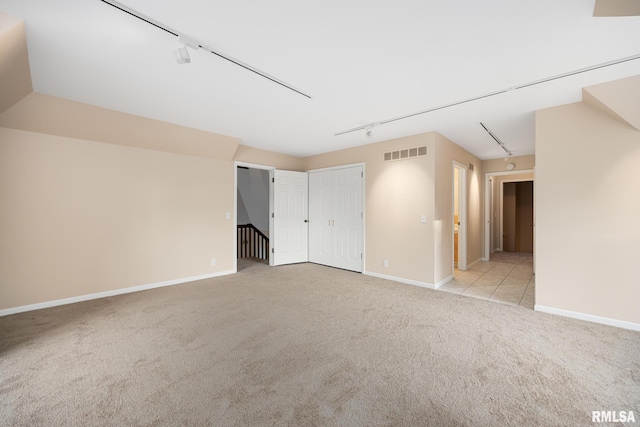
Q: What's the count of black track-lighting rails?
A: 3